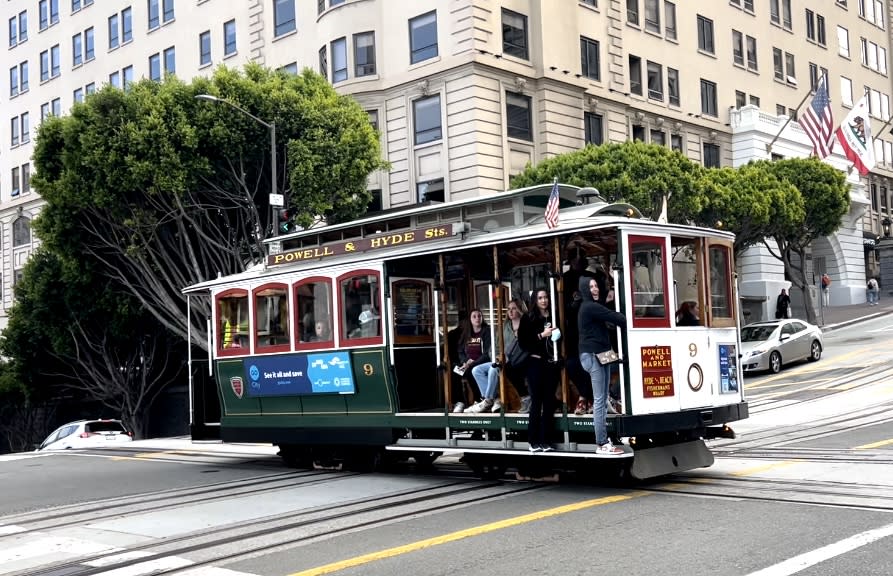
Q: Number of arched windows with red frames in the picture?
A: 4